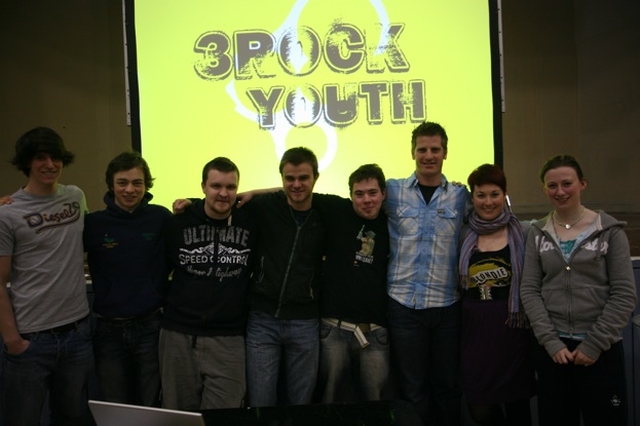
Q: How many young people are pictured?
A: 8